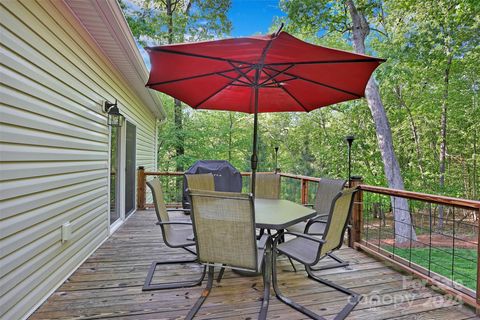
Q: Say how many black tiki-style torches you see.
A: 2